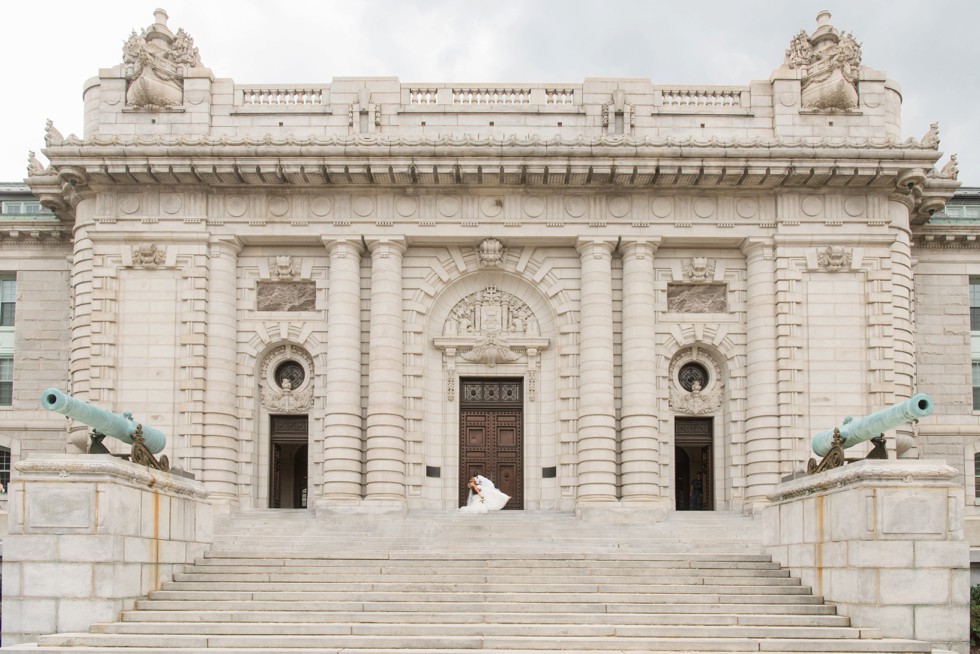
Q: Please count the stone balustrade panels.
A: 5